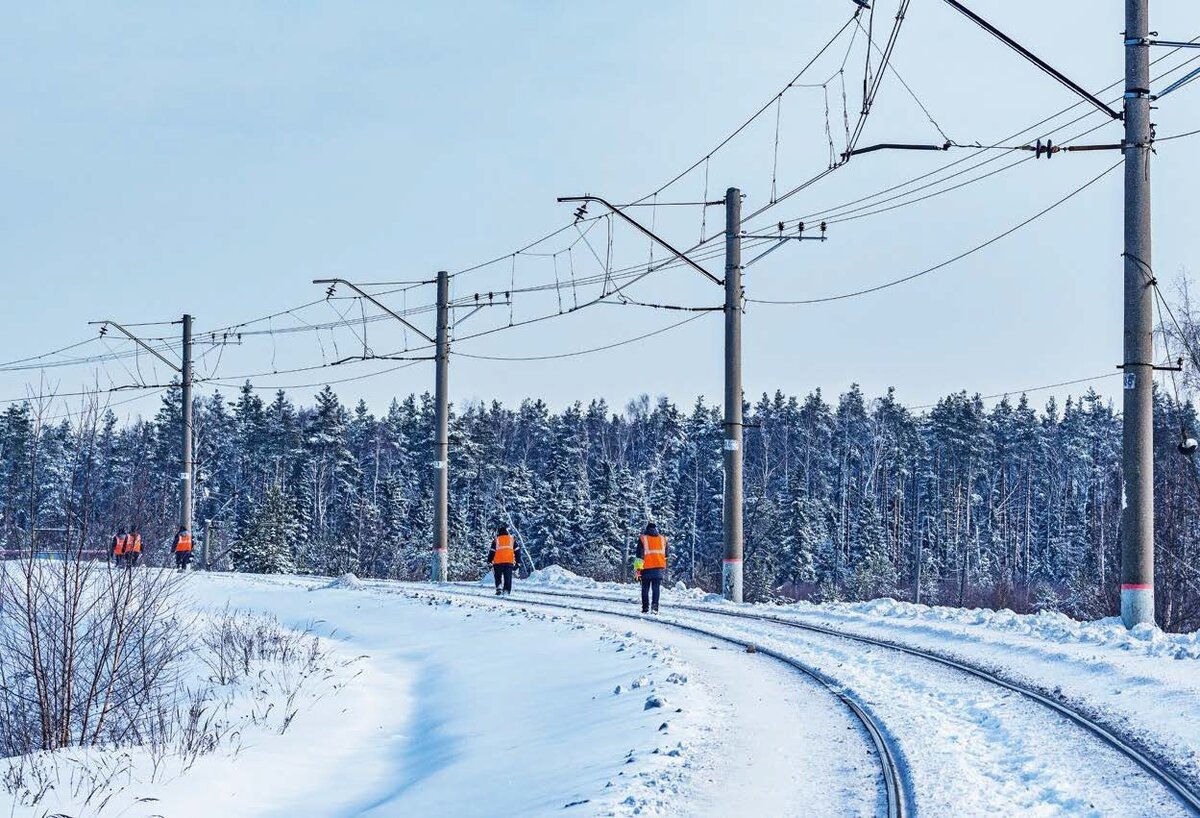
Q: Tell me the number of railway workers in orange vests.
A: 5